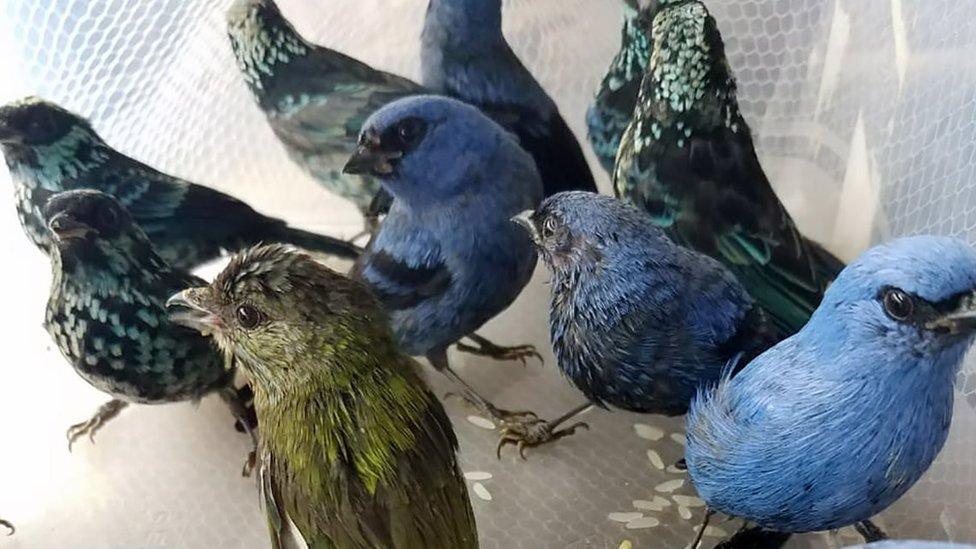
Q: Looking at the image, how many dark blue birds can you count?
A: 3